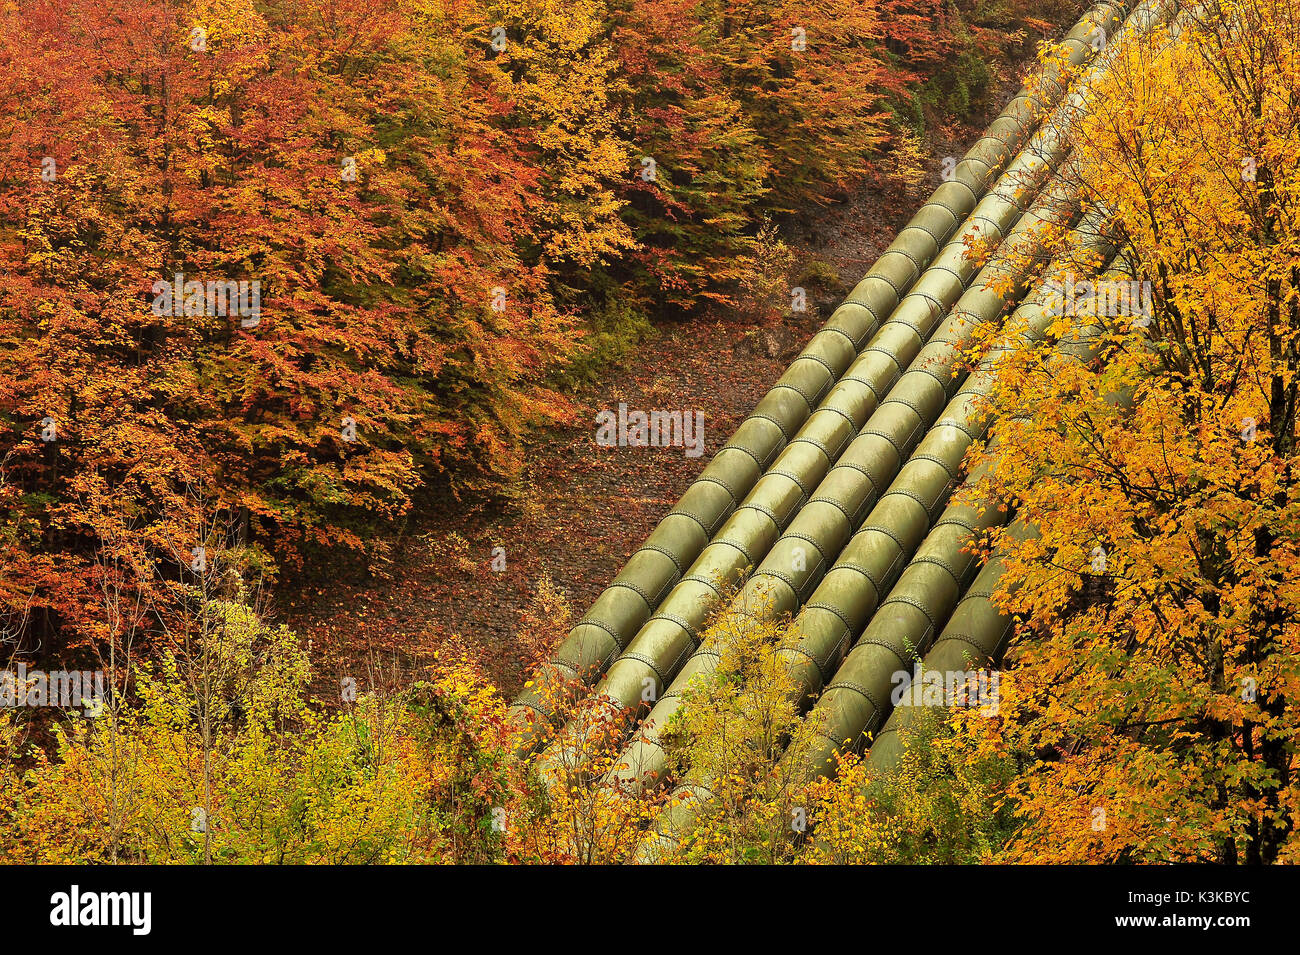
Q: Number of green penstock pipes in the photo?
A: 6